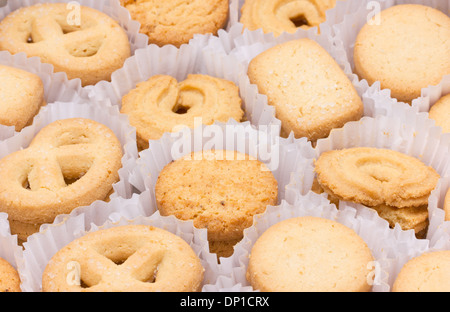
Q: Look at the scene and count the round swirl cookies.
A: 3